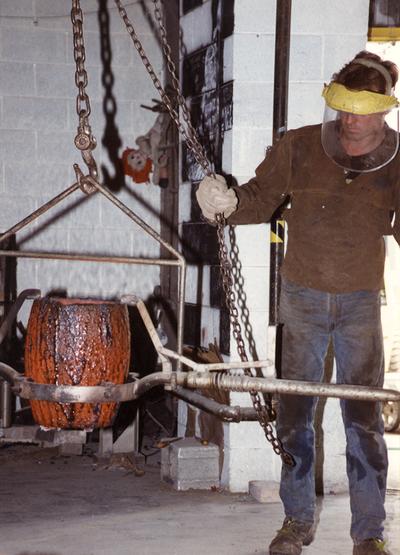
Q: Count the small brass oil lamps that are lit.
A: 0